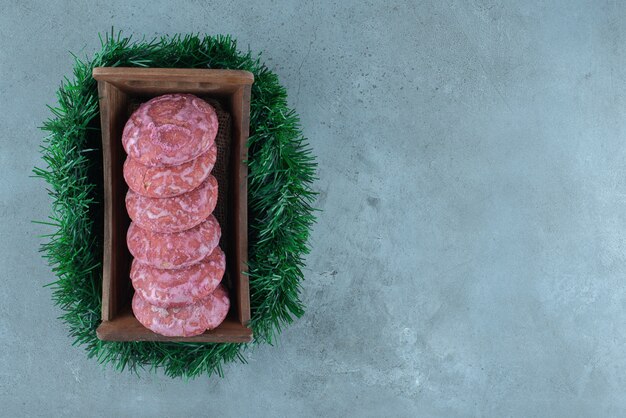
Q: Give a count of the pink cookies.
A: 6